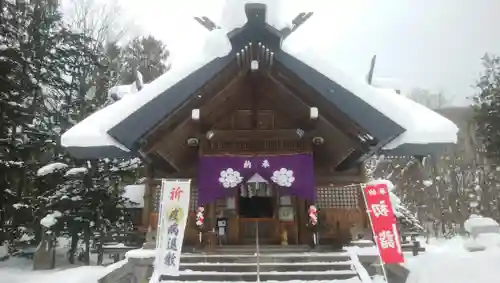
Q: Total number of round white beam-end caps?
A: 3